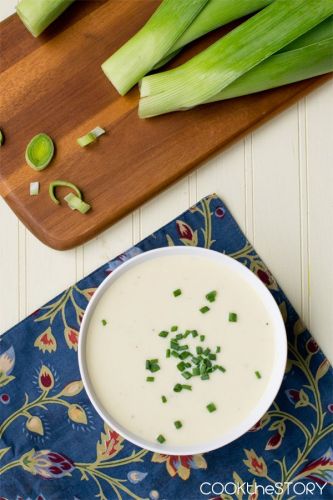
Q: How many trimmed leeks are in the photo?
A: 3